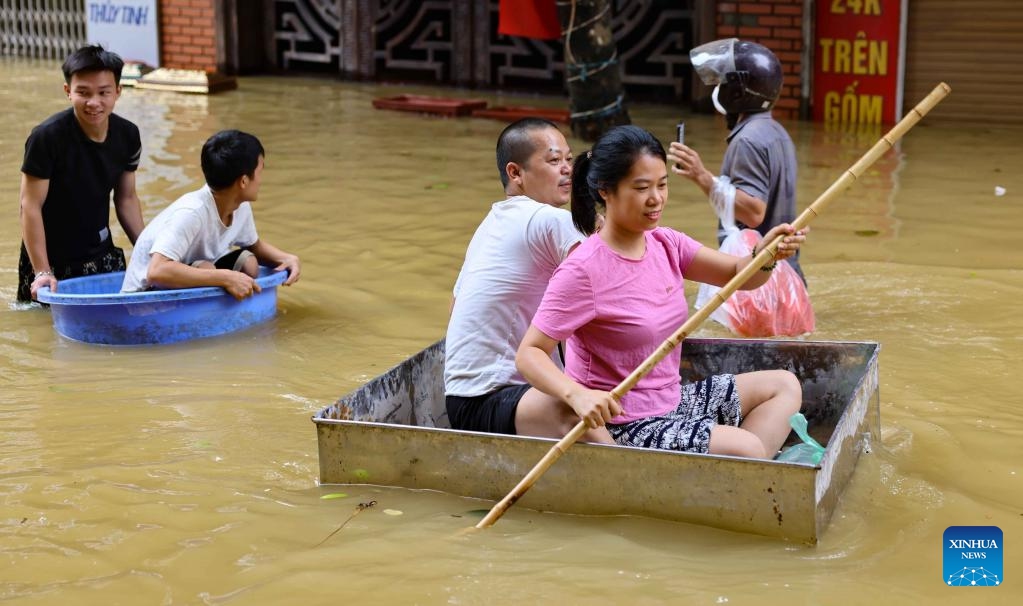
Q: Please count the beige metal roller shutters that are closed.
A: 1